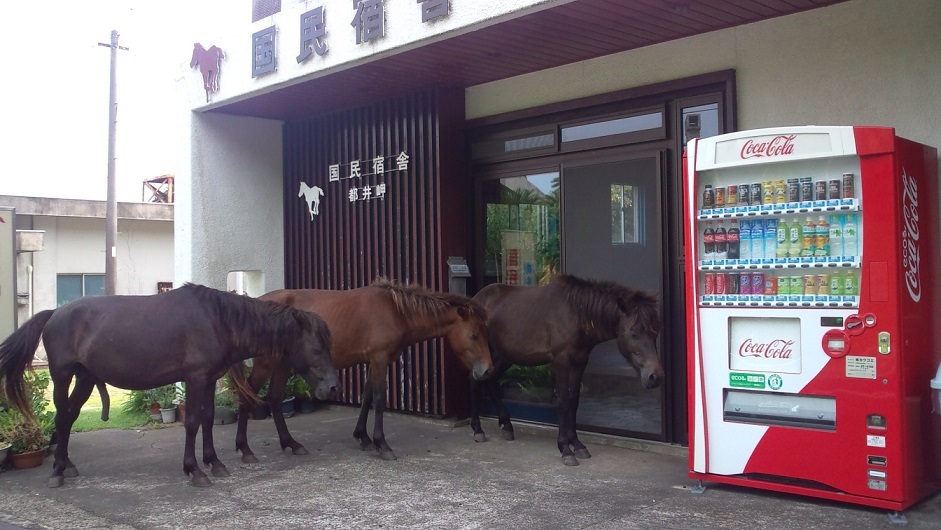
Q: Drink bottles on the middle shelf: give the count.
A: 12